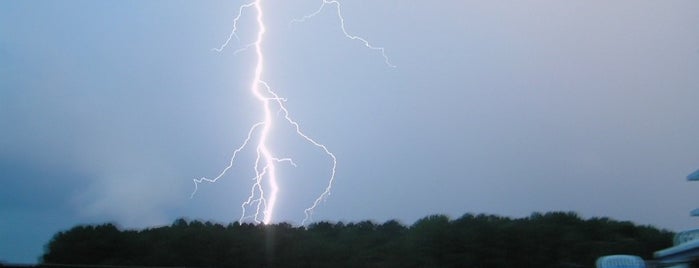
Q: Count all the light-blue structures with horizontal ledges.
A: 1